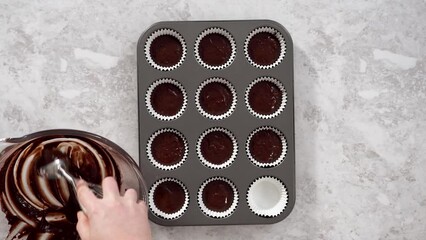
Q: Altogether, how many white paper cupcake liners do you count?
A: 12